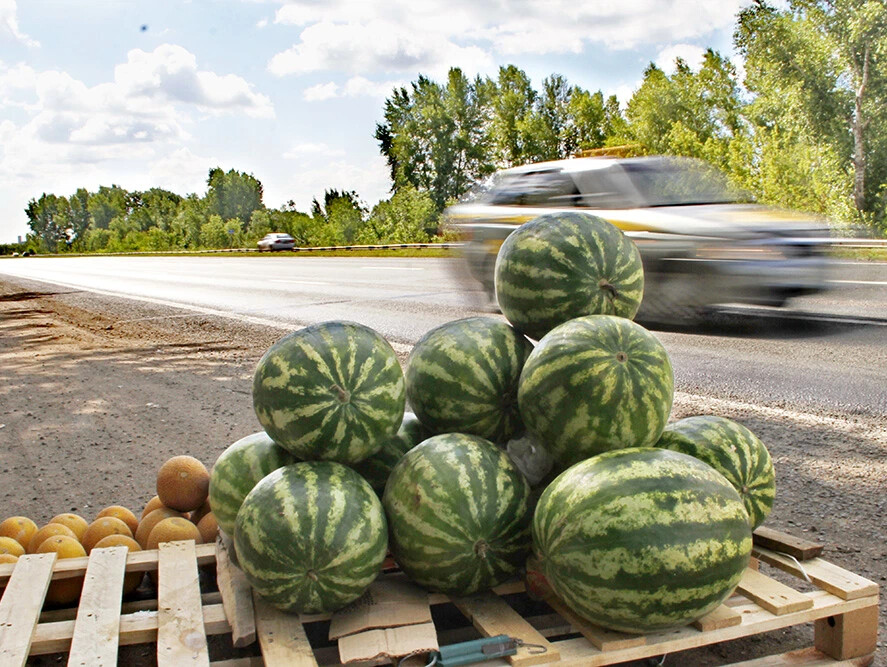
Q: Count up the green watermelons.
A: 10